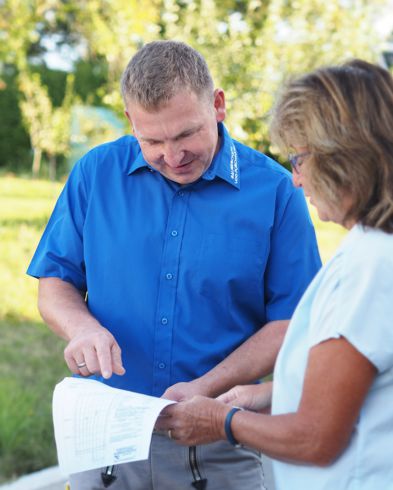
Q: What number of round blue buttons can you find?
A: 5